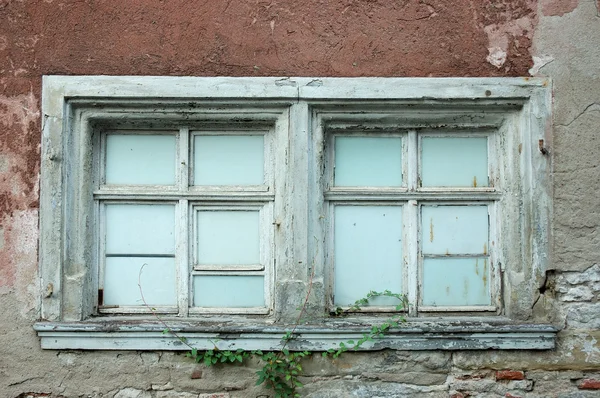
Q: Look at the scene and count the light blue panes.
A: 11